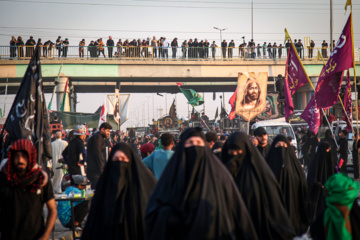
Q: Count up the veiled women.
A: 5